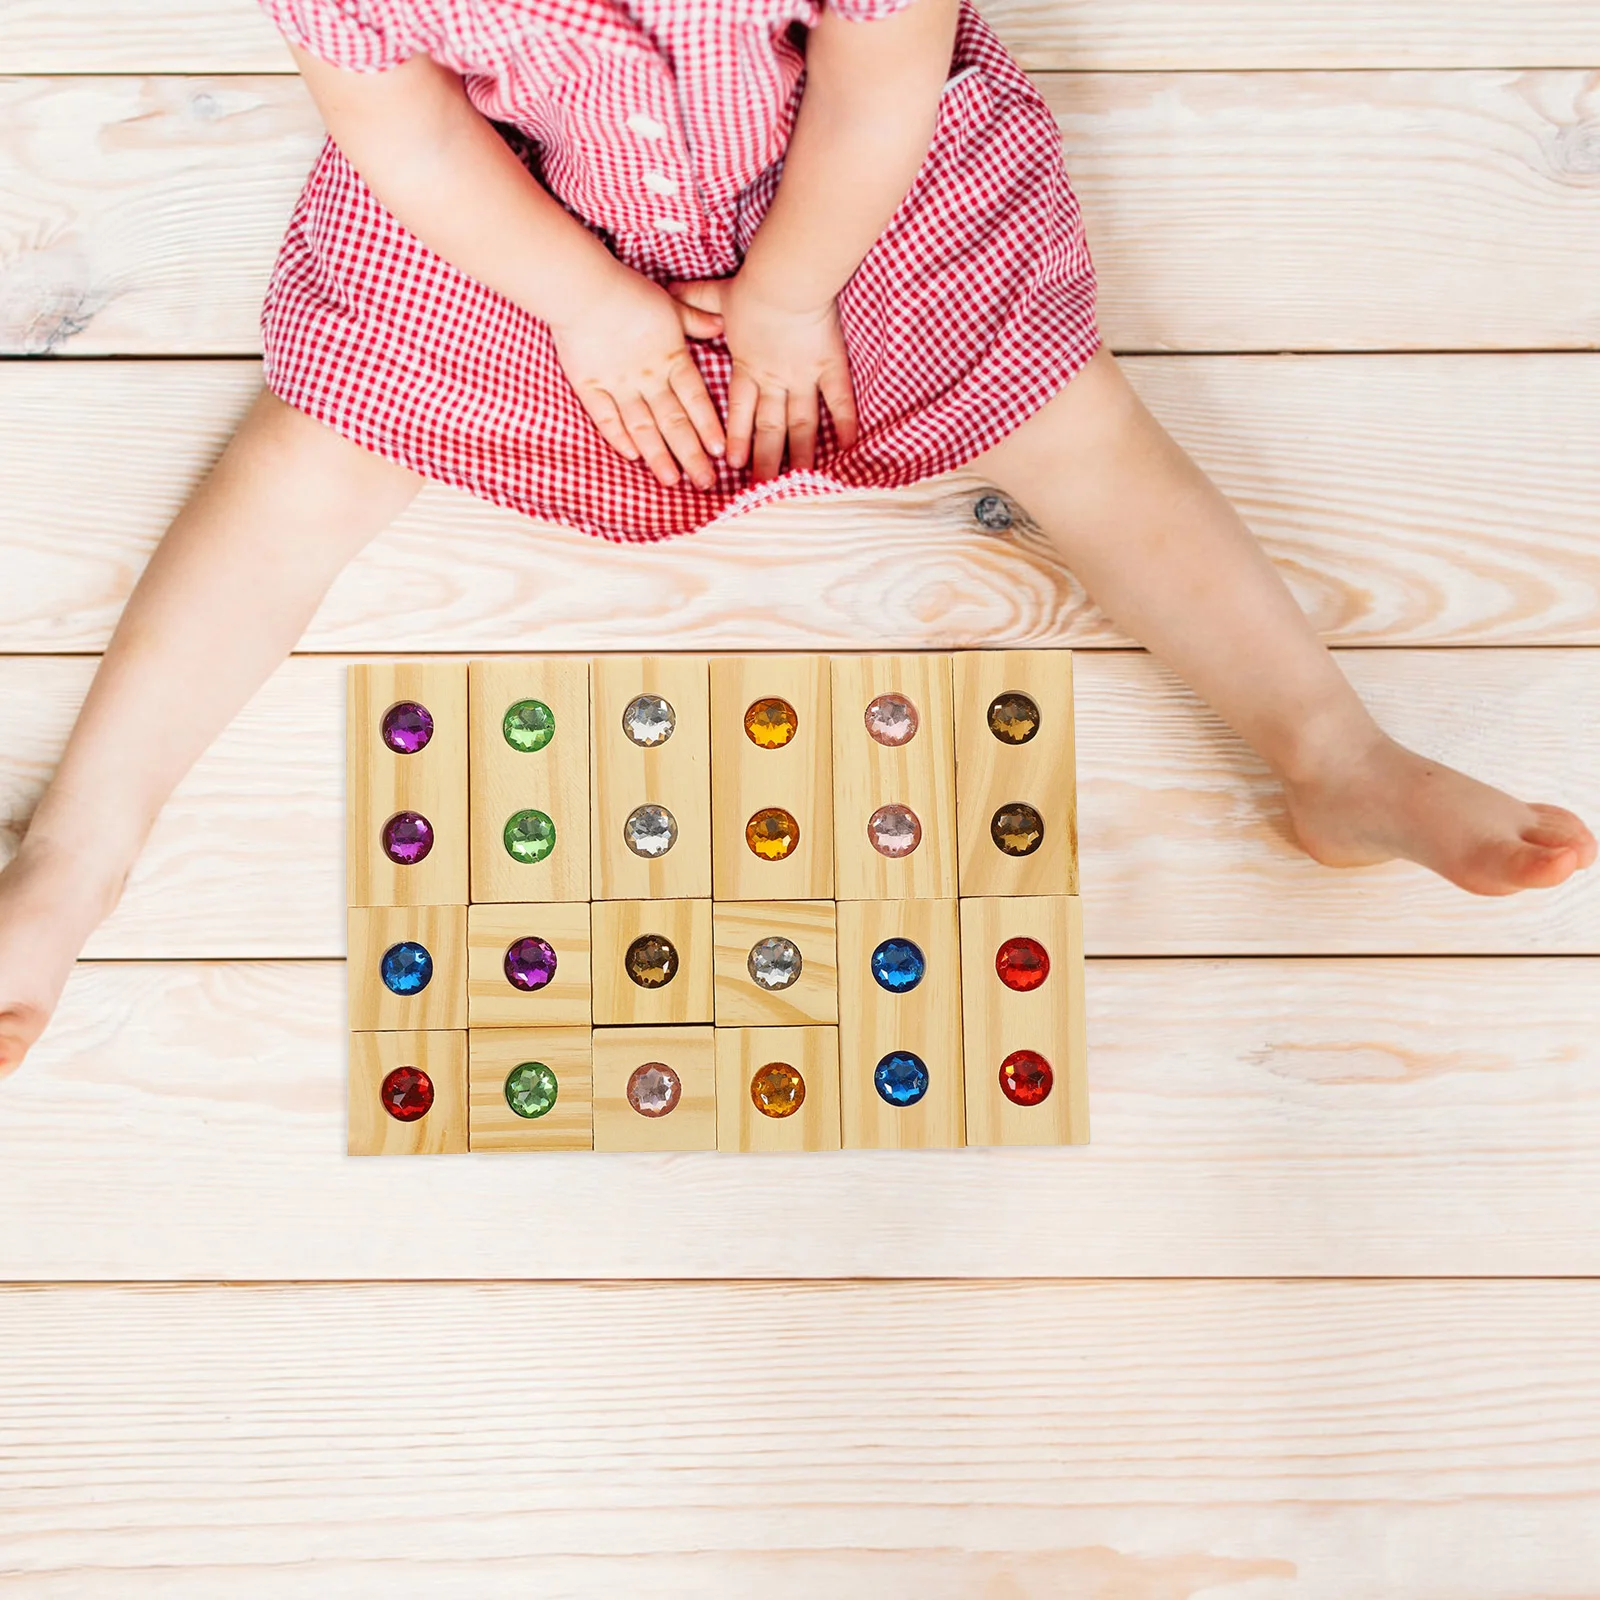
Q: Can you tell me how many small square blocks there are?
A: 8